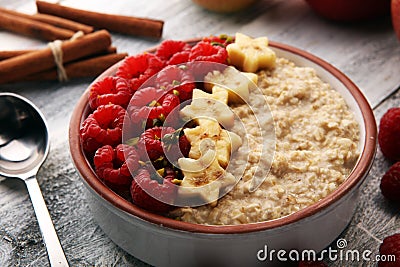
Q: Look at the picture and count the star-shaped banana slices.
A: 5